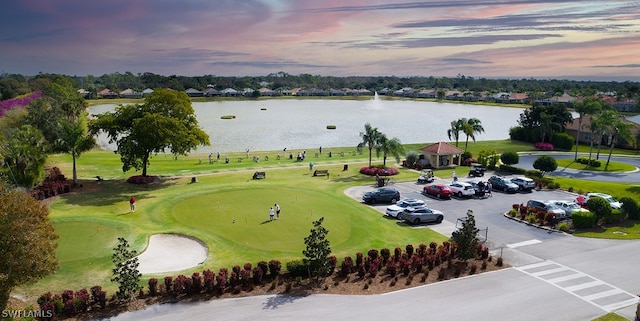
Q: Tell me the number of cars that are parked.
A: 12